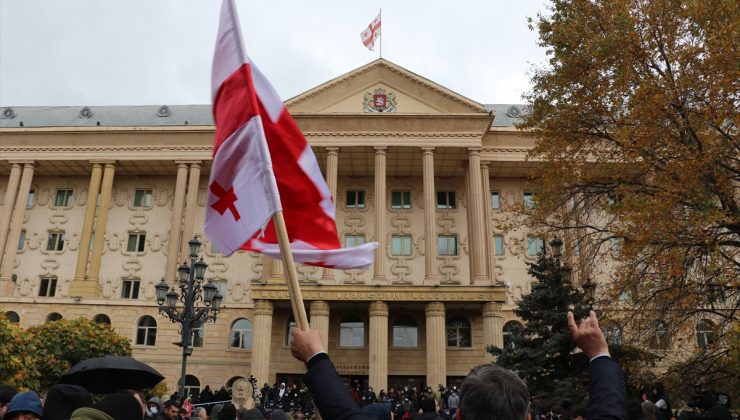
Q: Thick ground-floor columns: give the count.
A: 5